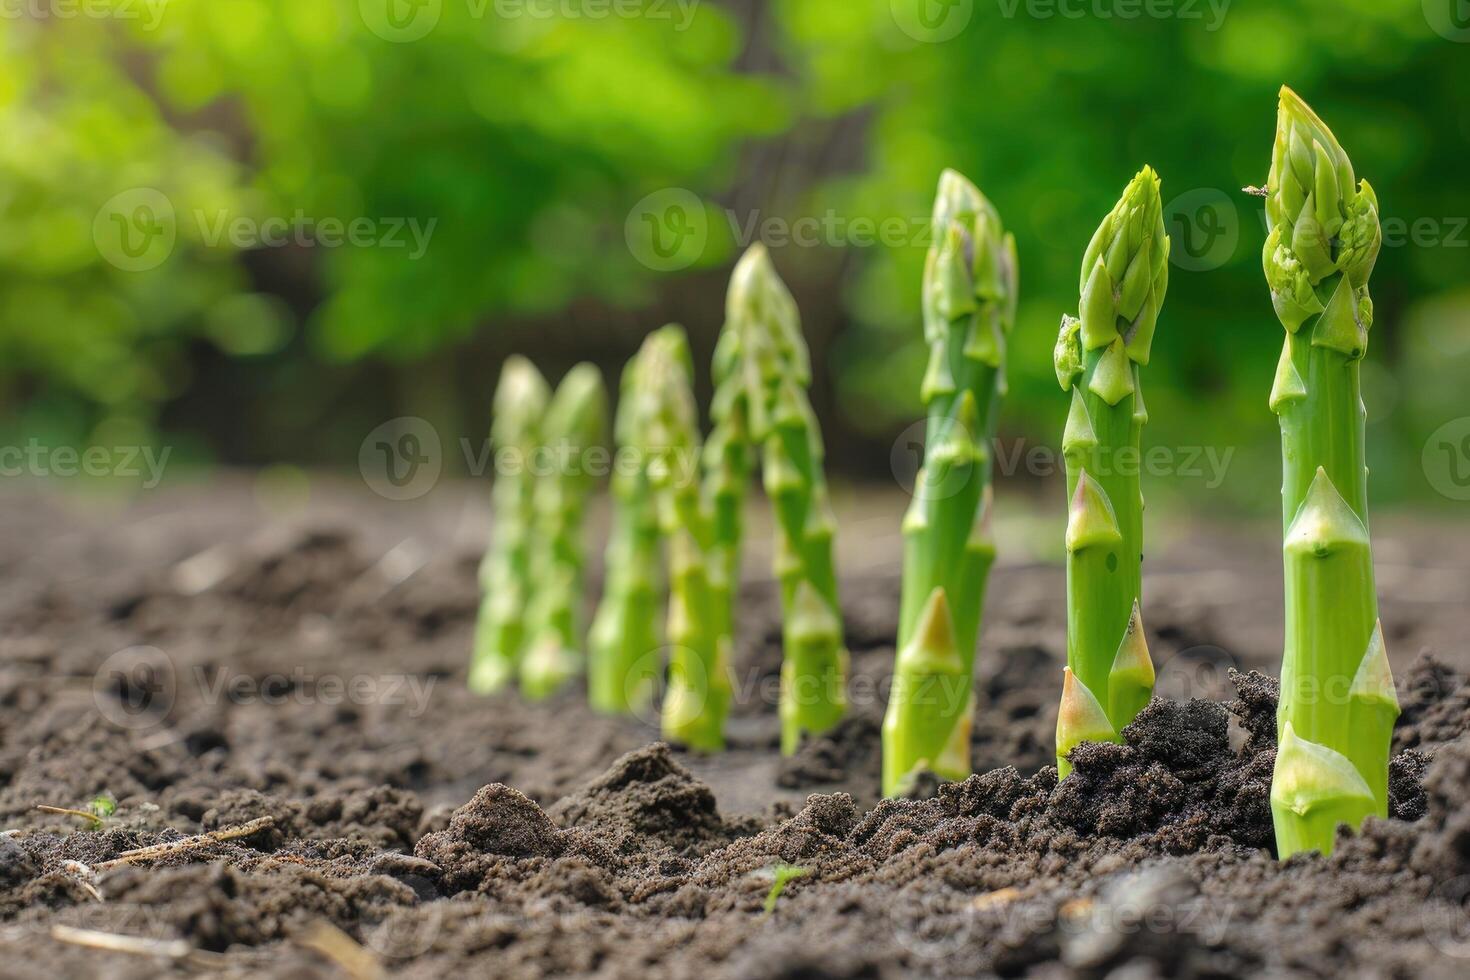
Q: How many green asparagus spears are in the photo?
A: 9